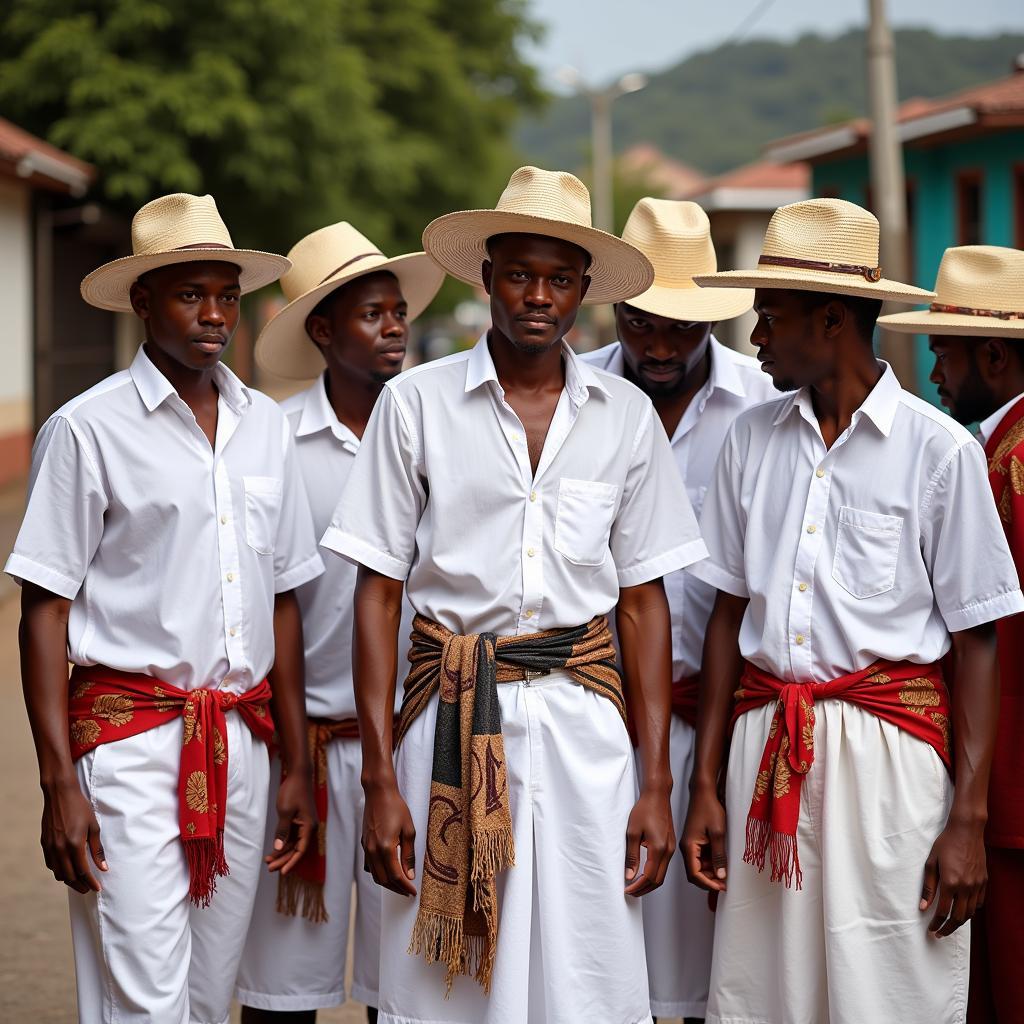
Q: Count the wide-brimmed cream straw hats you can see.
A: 6